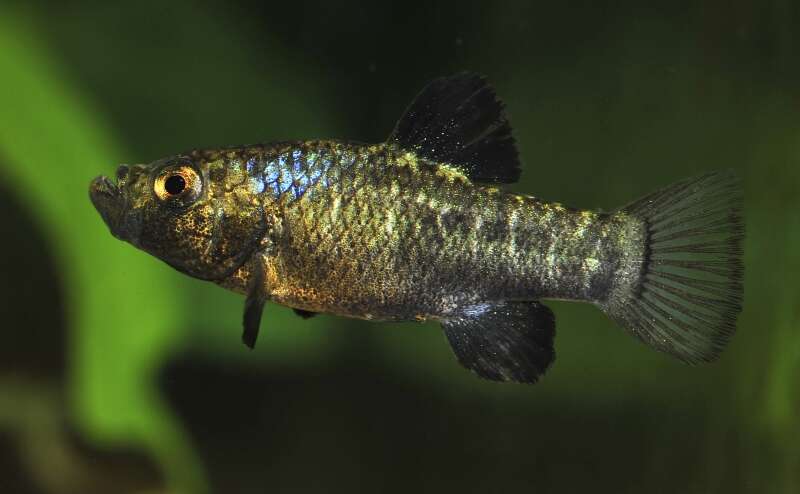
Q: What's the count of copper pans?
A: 0